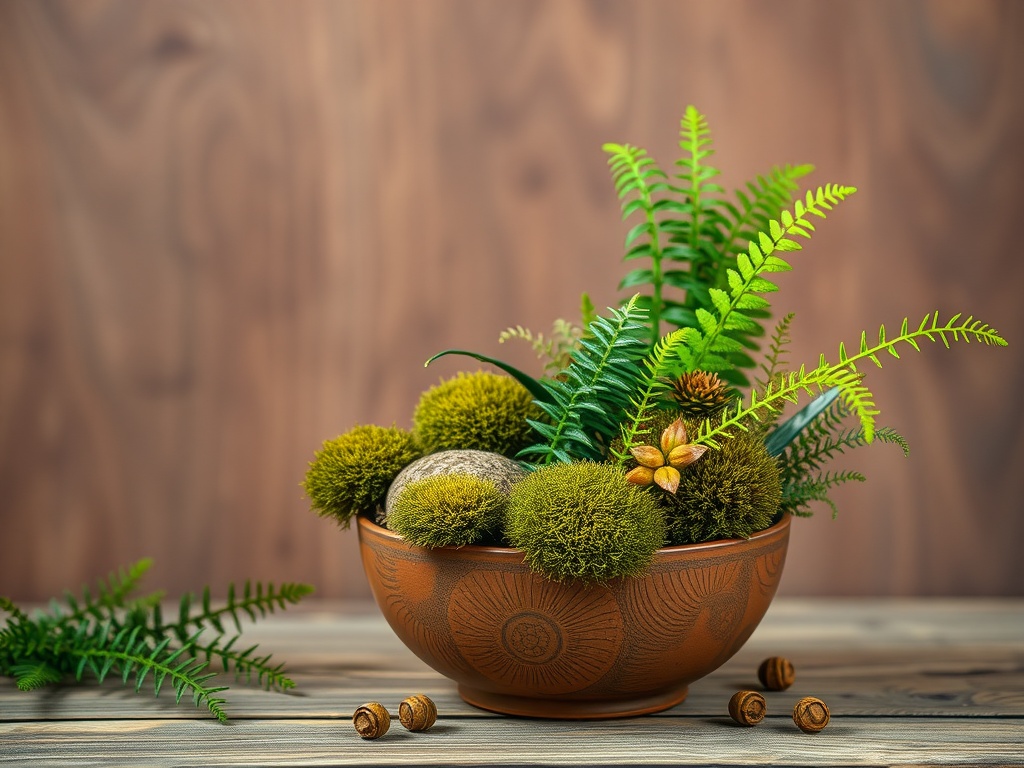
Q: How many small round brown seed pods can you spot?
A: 5